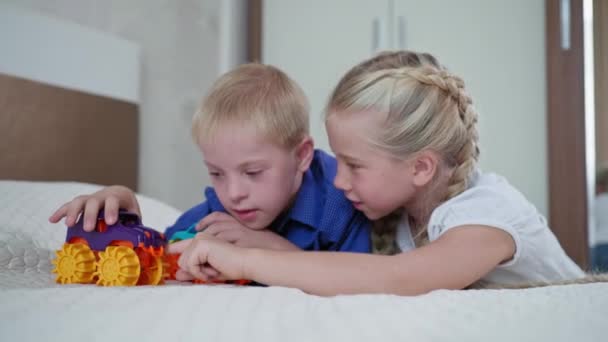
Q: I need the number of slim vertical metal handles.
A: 3